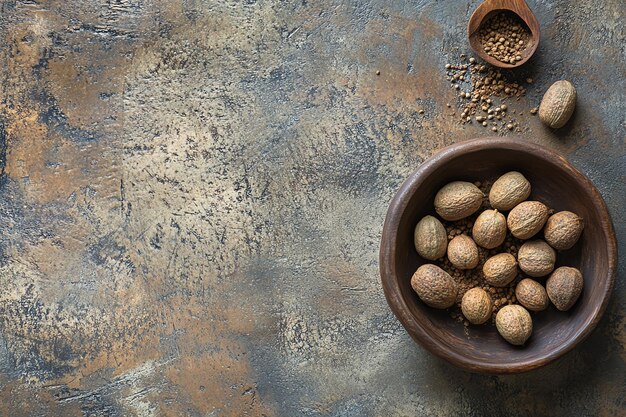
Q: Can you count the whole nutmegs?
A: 15